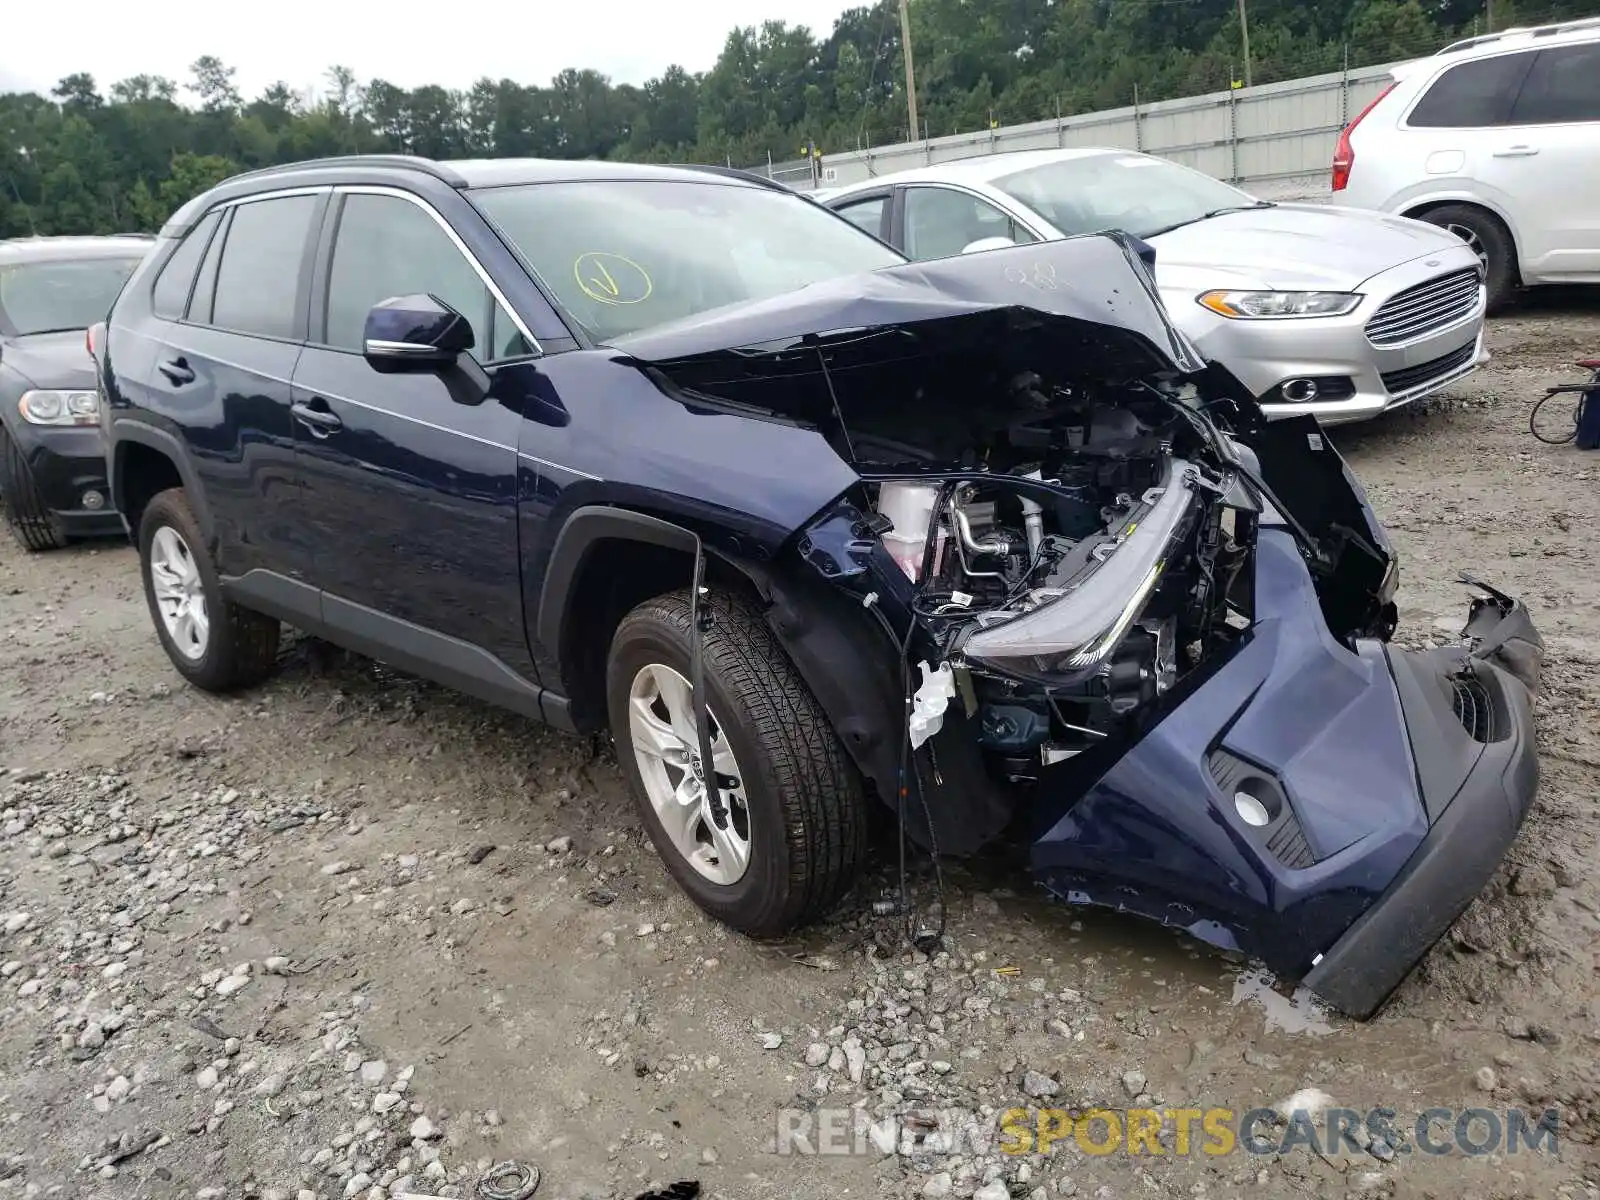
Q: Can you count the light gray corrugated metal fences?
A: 1